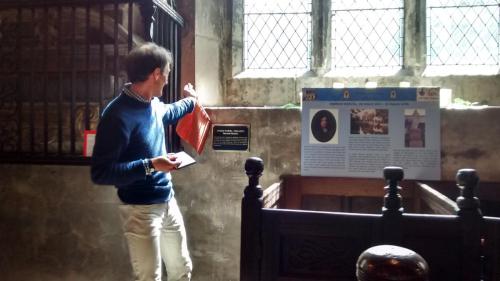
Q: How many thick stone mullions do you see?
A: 2